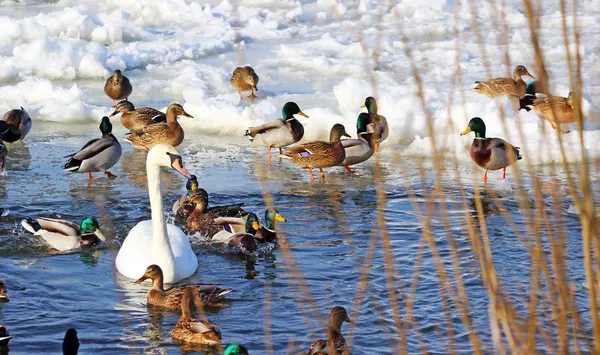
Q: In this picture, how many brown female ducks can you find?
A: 11